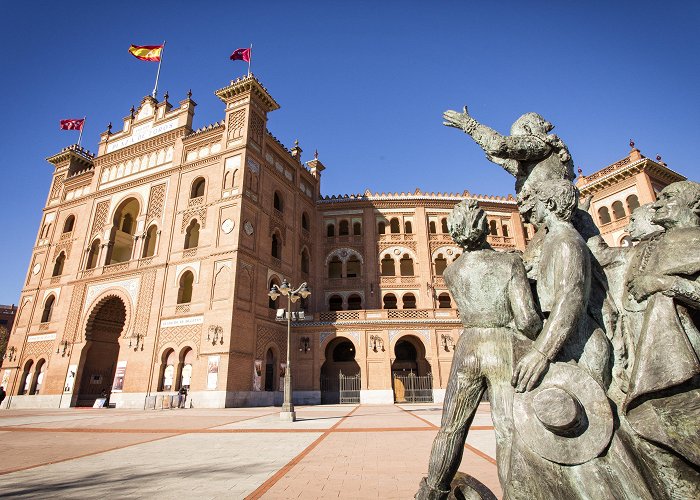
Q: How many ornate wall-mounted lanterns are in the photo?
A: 7